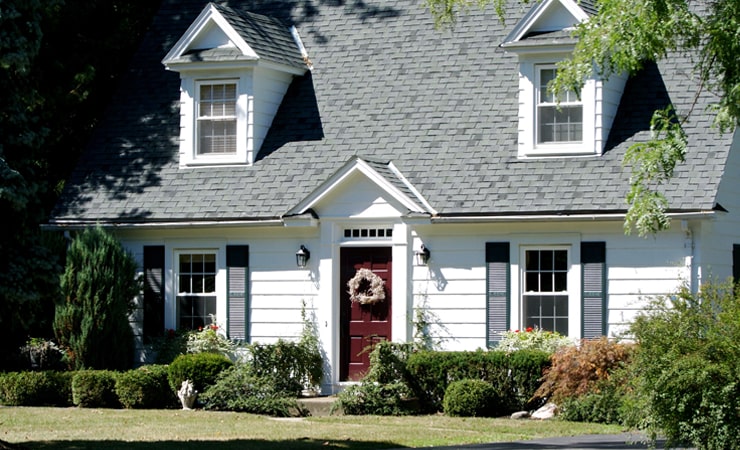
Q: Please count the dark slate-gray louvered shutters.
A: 4